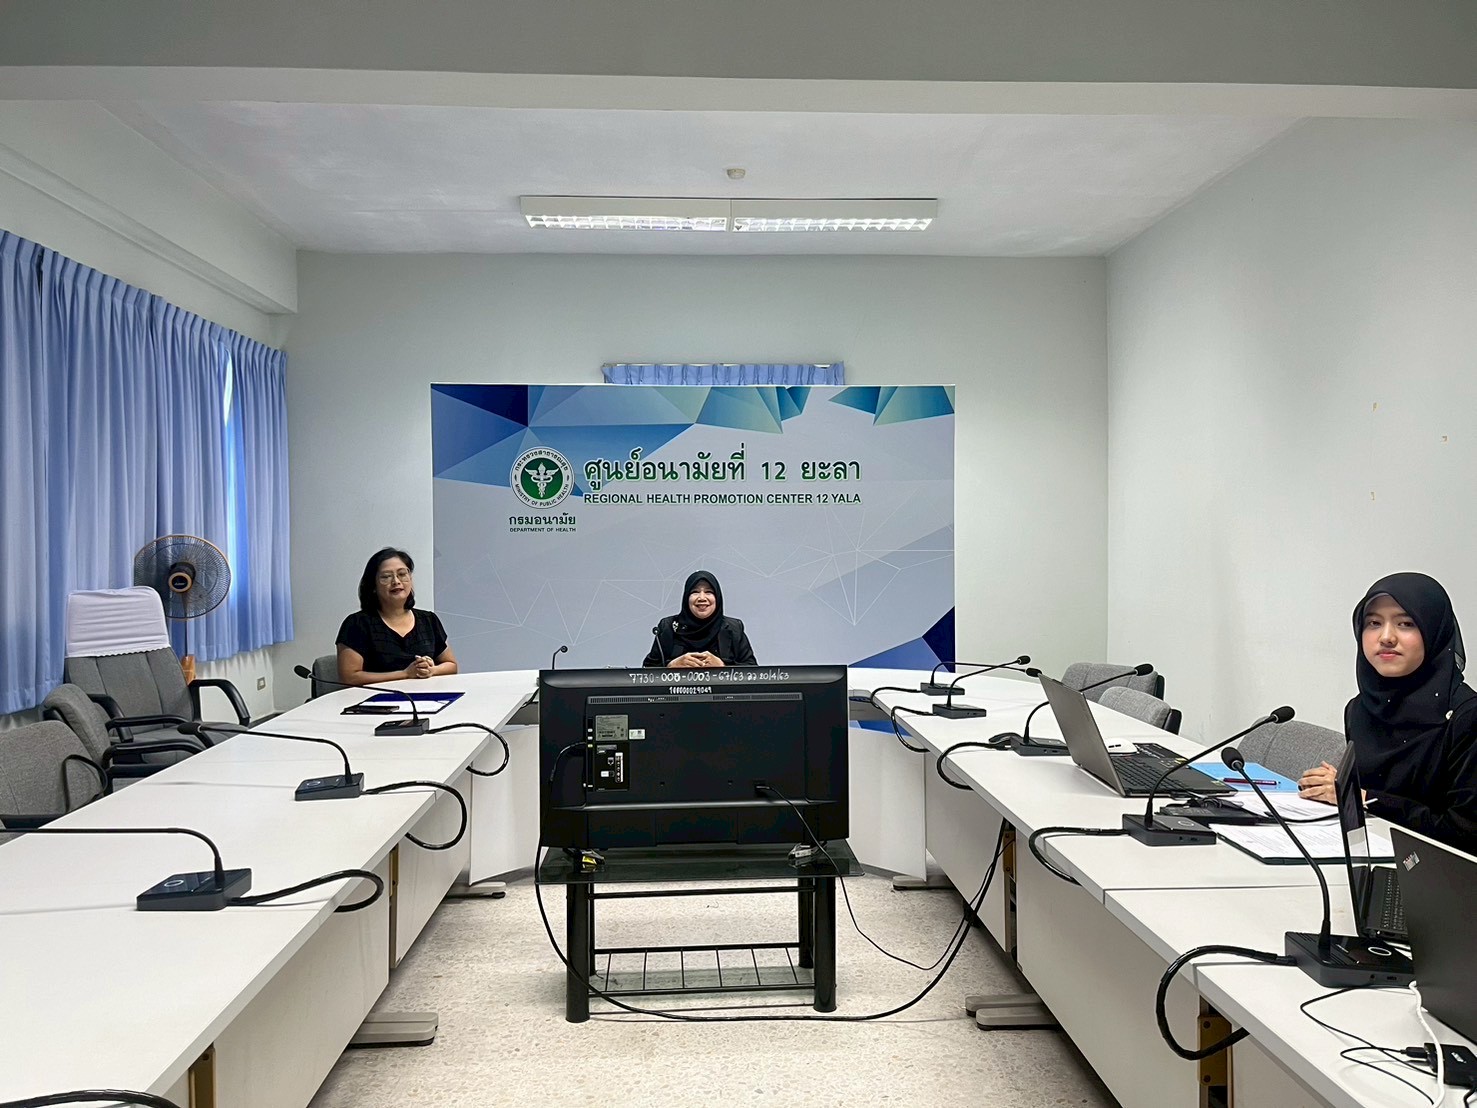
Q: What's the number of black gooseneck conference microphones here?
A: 10